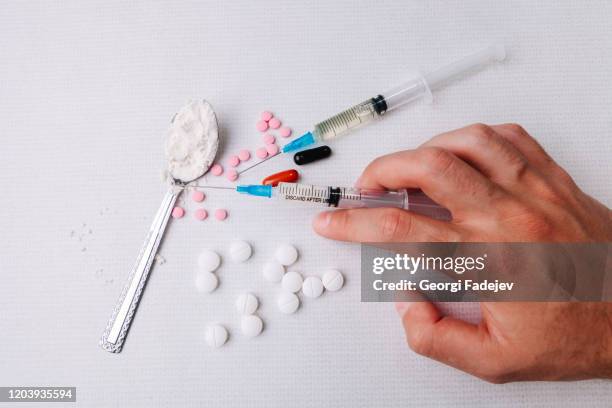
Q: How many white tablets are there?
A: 12